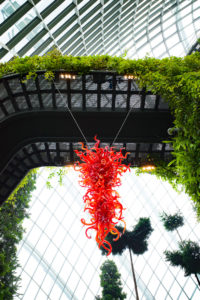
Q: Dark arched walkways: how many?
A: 1